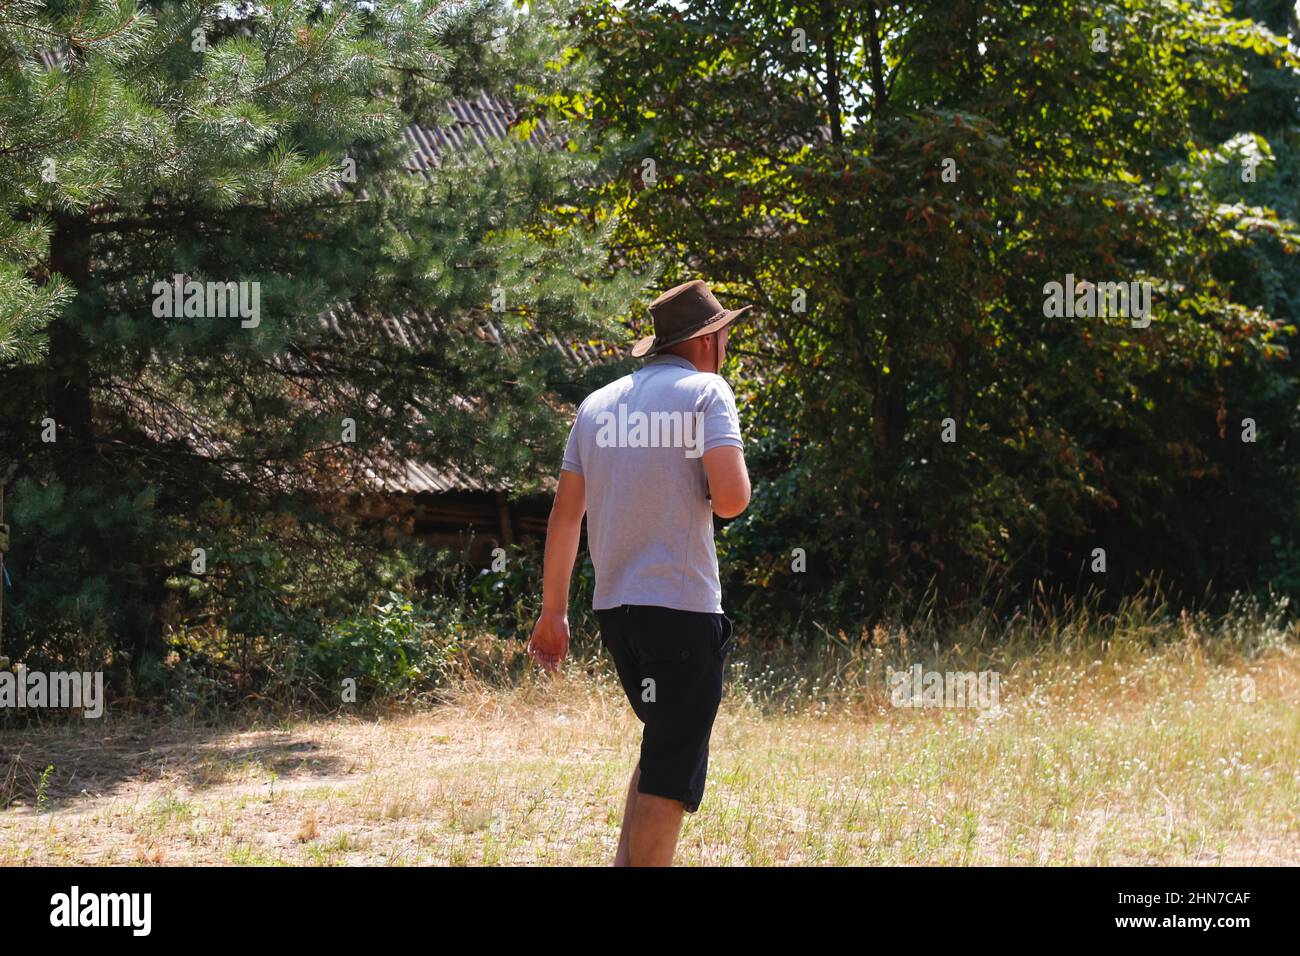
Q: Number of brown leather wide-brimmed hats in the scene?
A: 1